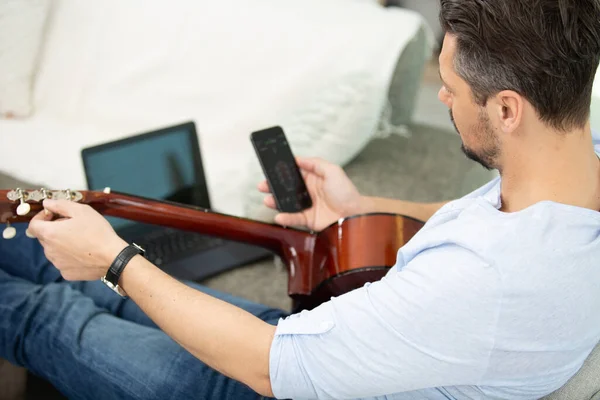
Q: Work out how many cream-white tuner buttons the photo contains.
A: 3